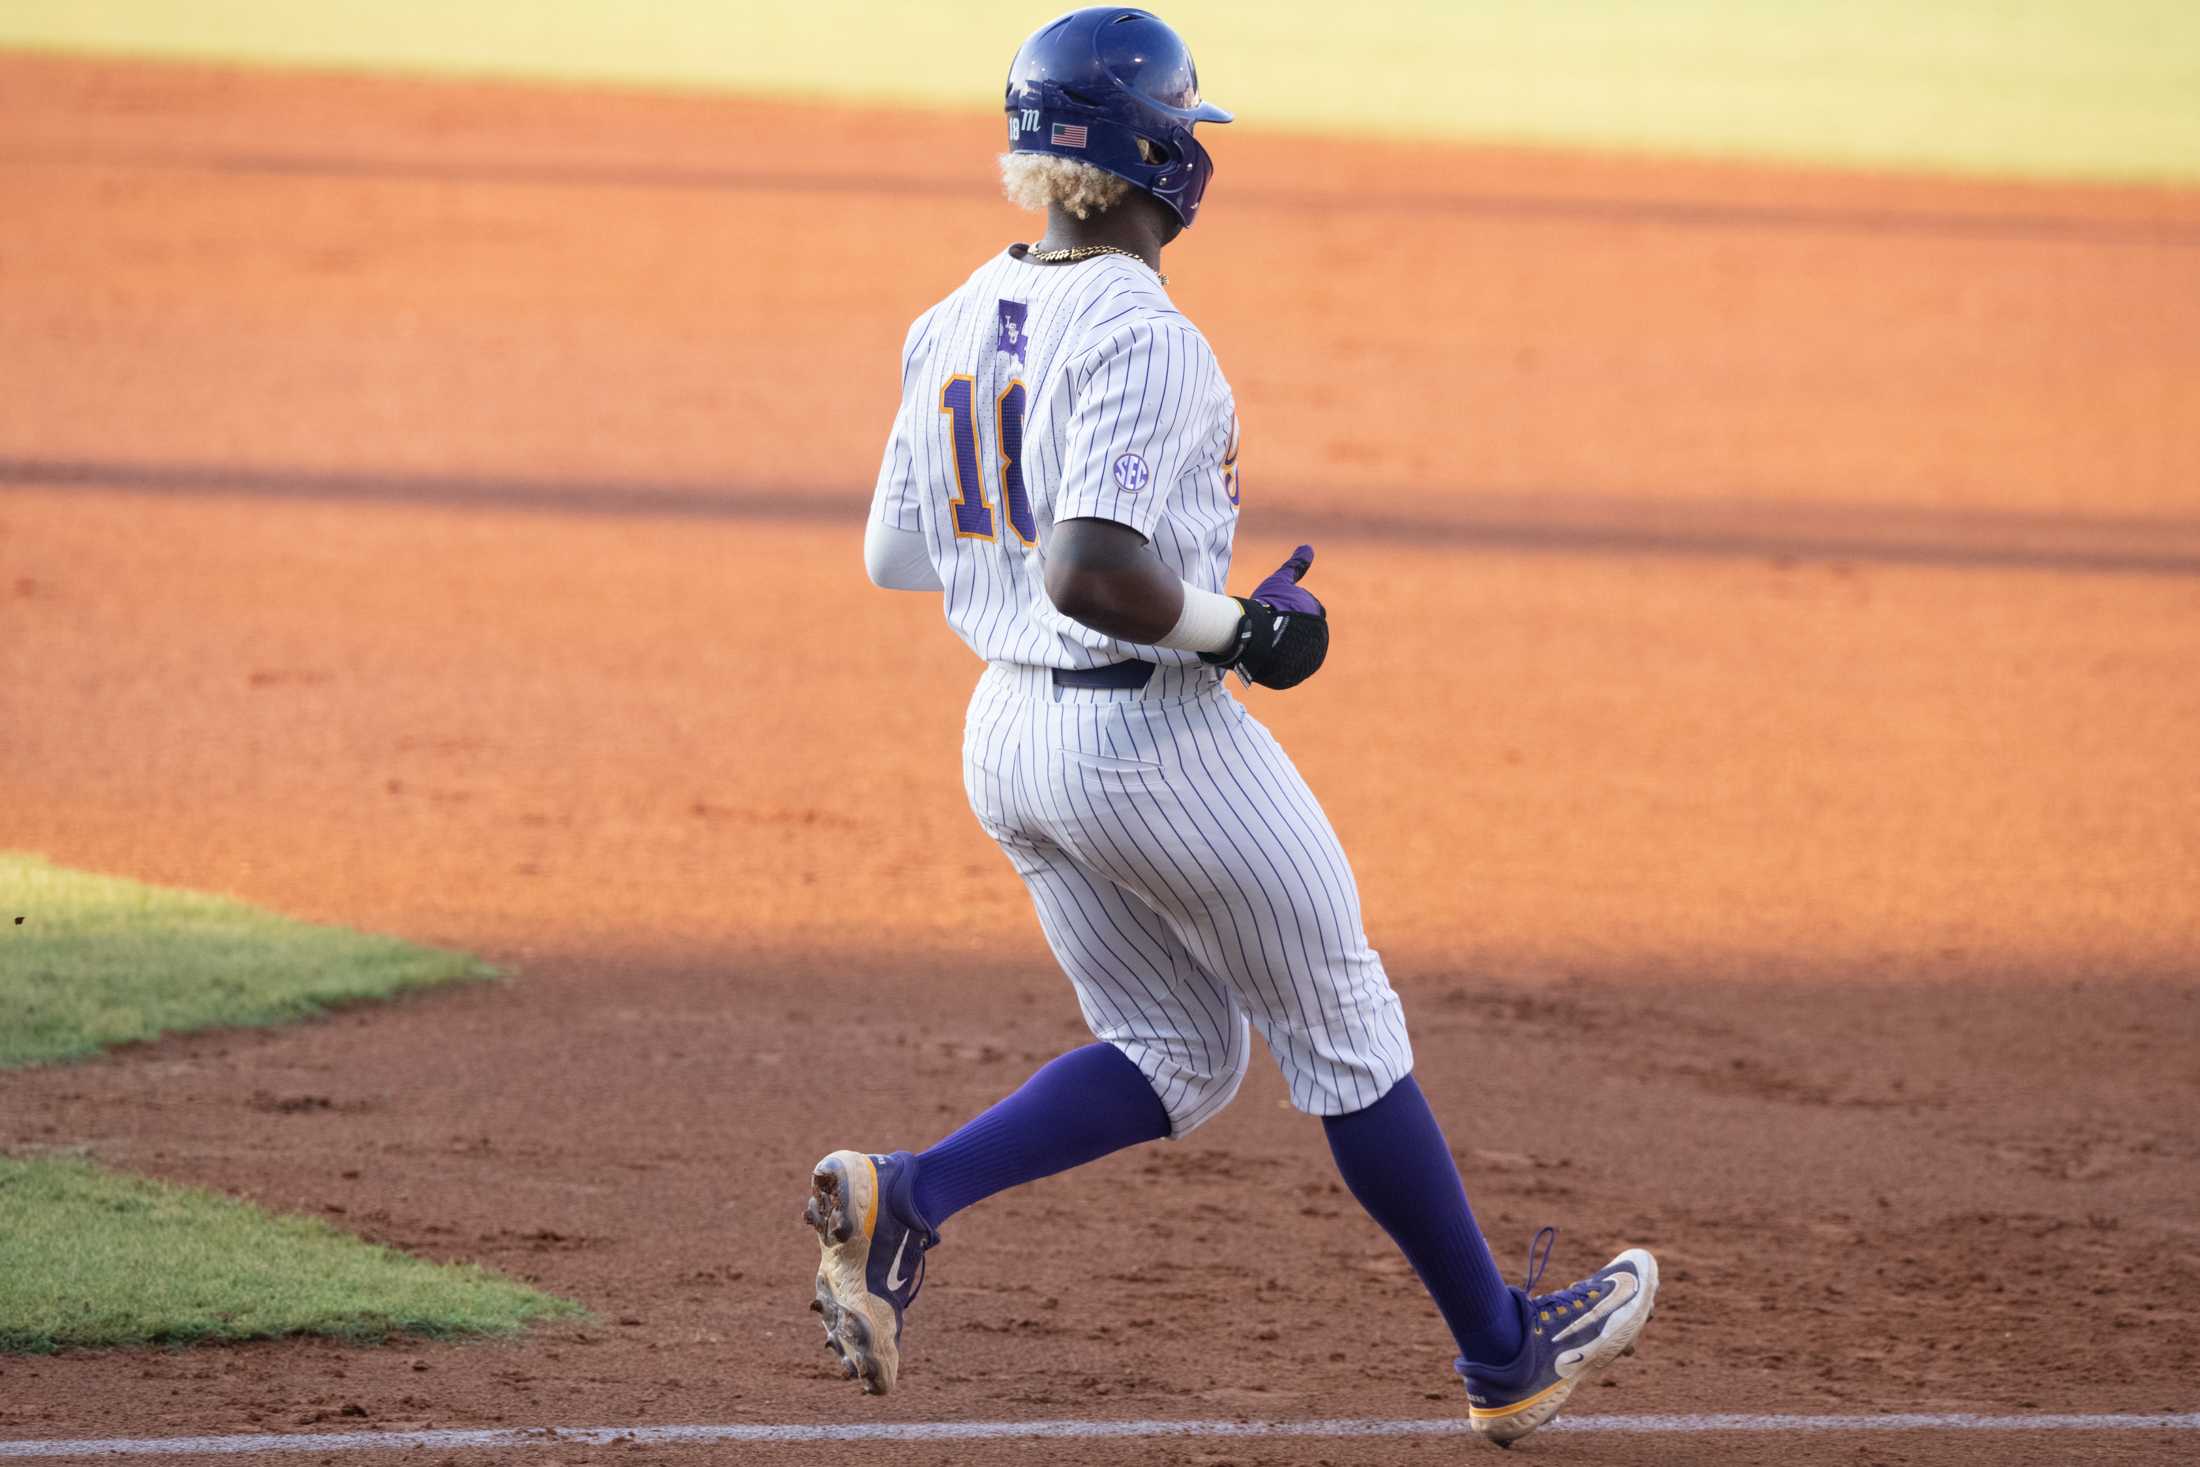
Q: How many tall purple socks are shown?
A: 2